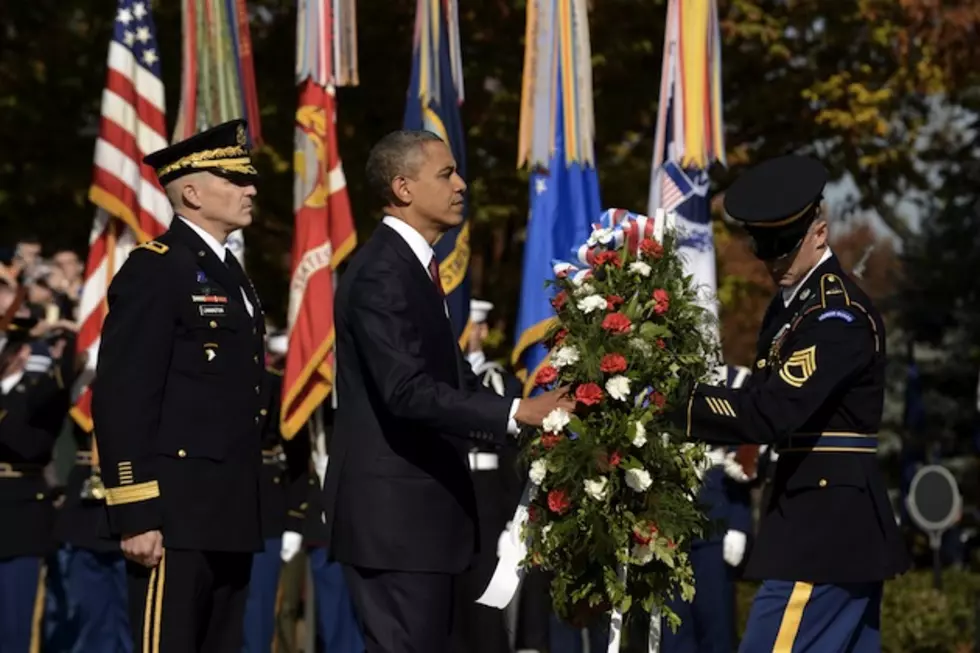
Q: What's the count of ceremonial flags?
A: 6